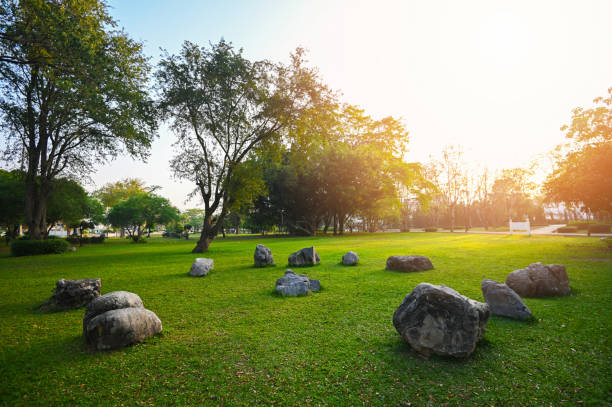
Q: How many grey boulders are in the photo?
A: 11